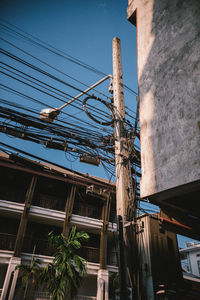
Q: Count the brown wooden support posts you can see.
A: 3